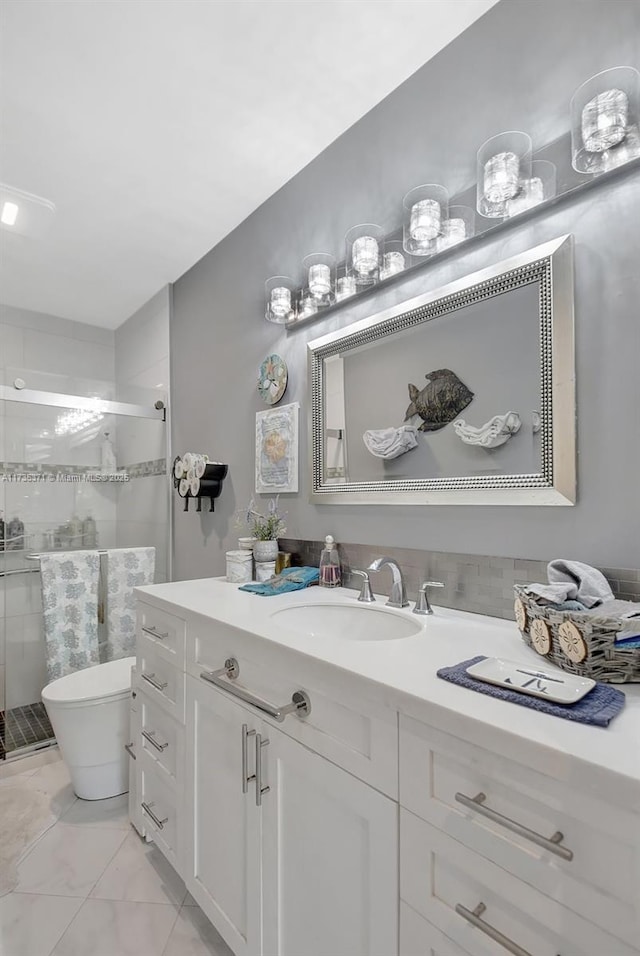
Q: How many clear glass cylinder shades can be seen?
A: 6